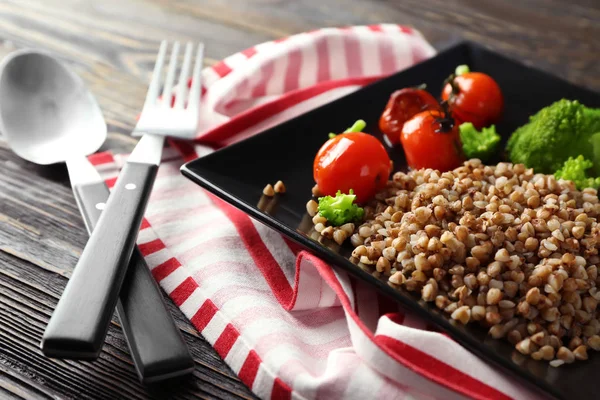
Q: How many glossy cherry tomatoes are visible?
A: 4